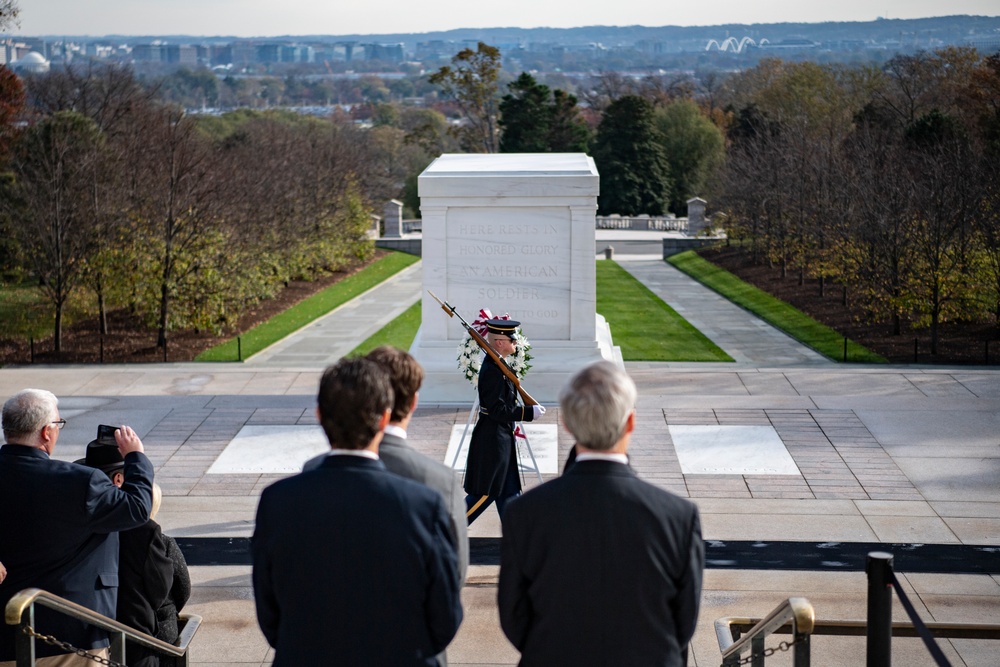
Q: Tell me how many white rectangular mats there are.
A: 3